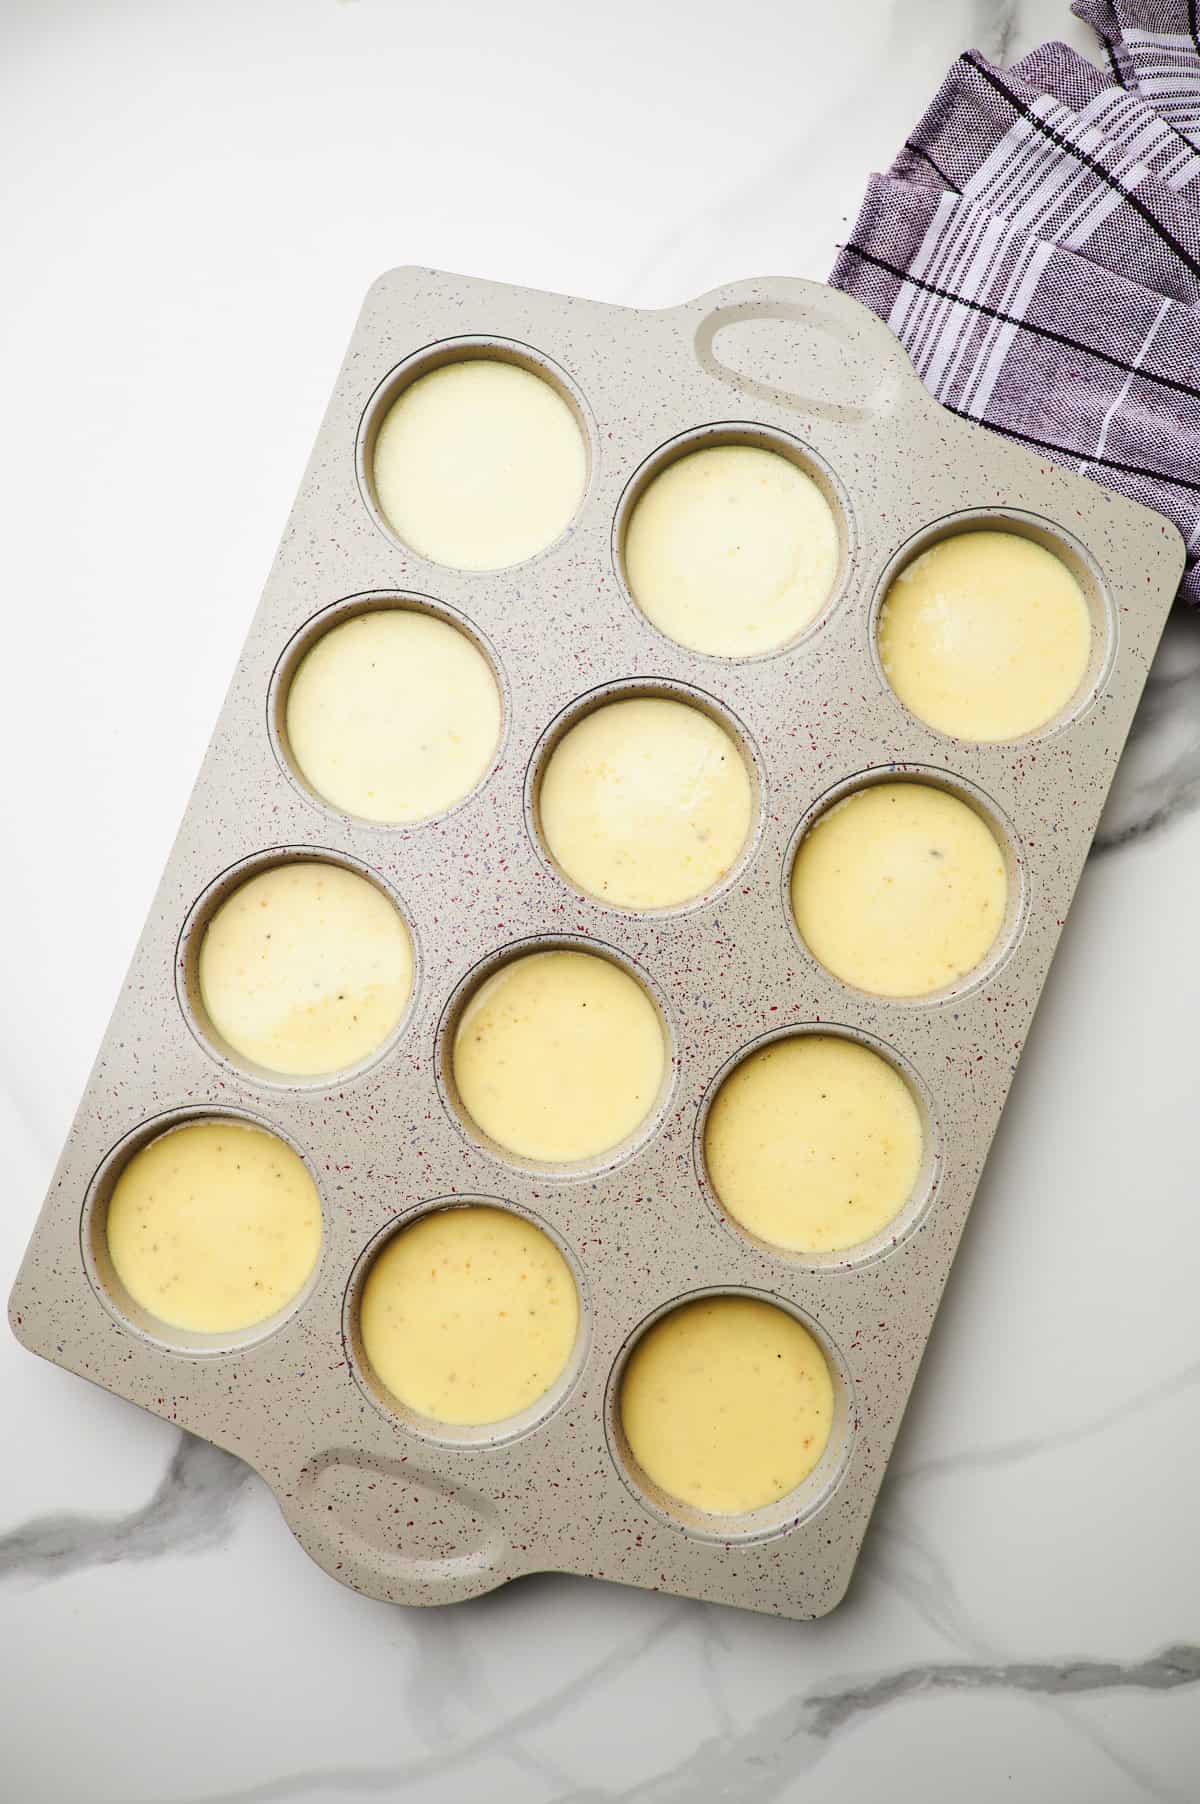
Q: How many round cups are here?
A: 12